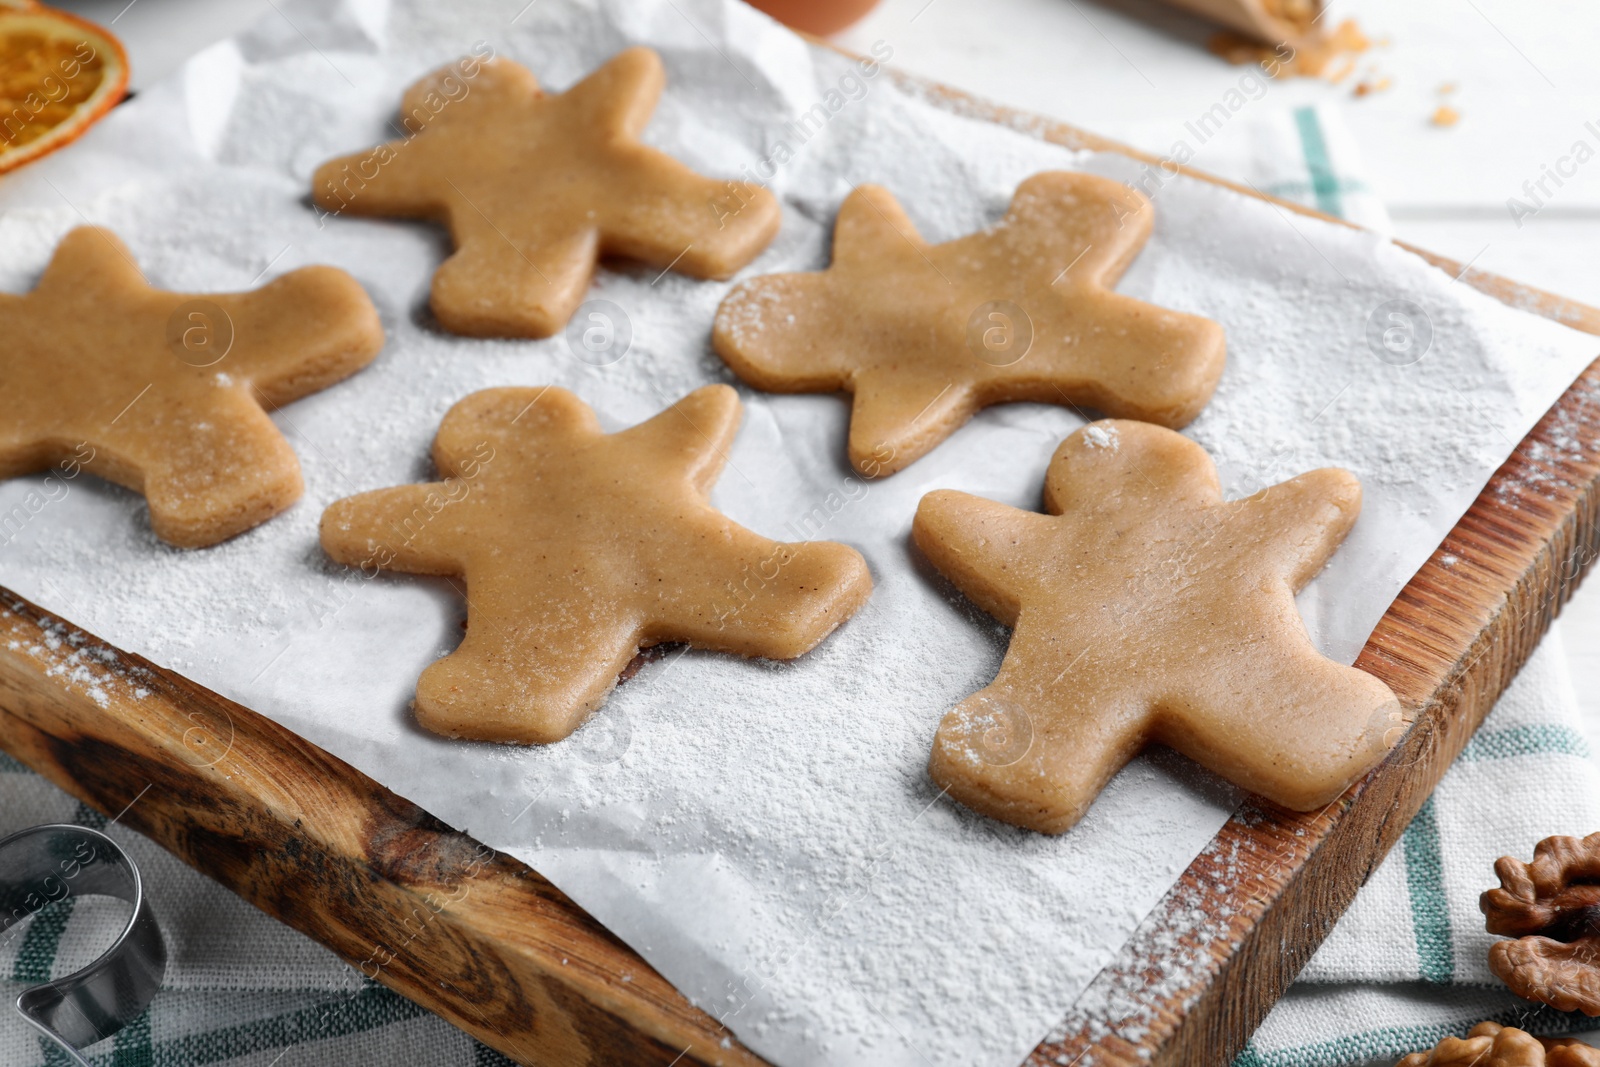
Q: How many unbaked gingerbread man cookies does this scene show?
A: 5